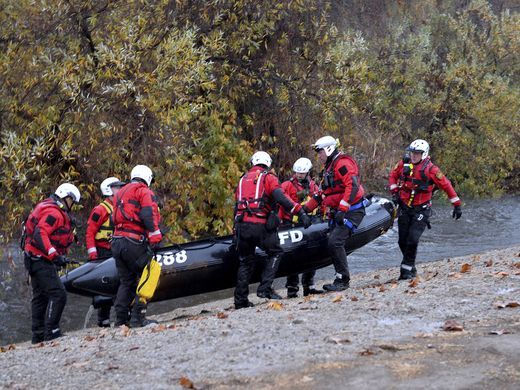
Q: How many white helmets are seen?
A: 7